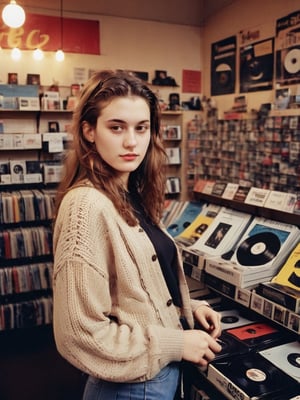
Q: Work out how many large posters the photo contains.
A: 3